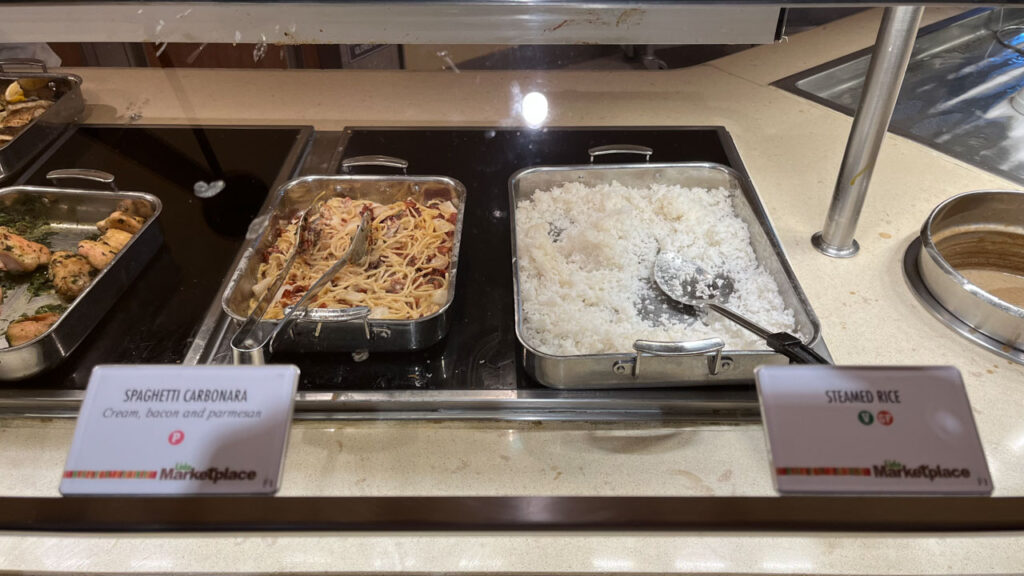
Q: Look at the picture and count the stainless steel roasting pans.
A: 4